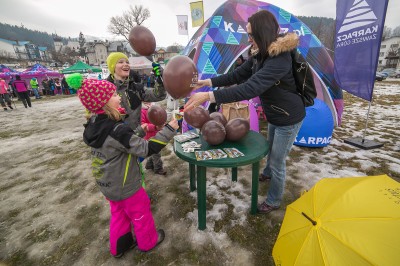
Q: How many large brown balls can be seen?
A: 7